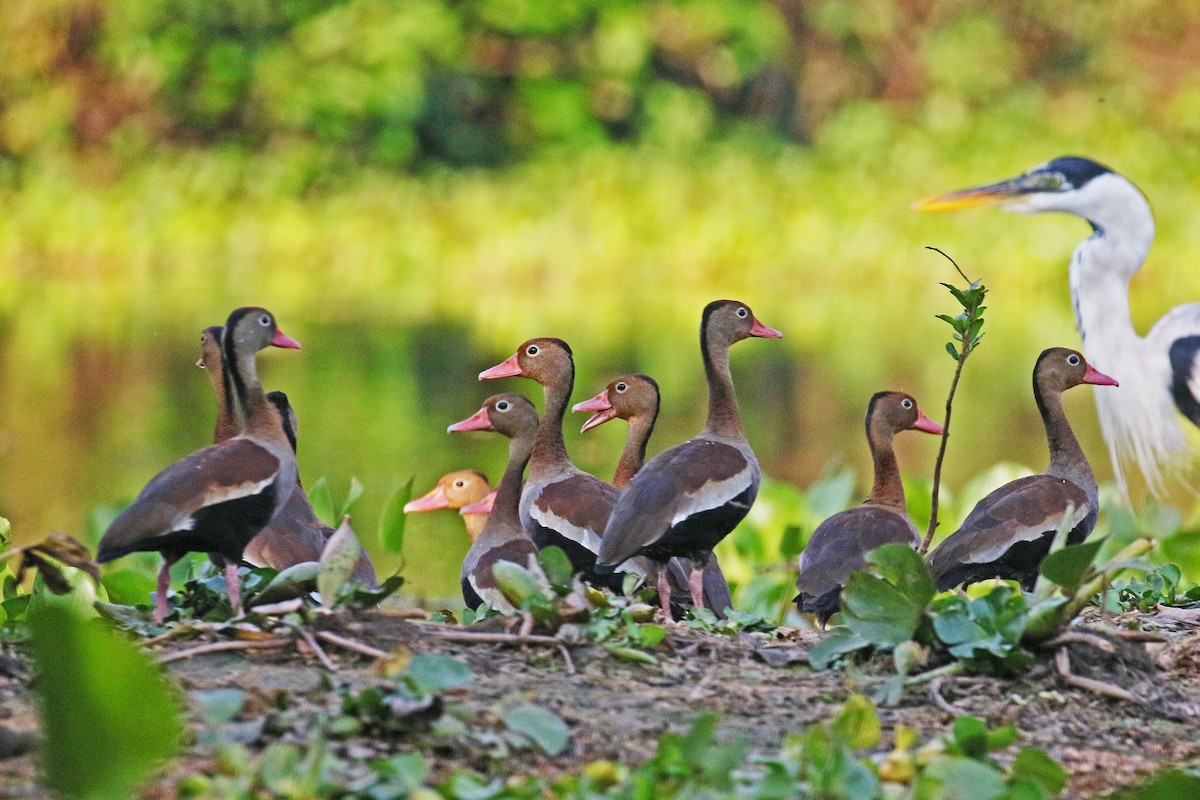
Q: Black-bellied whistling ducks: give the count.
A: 11